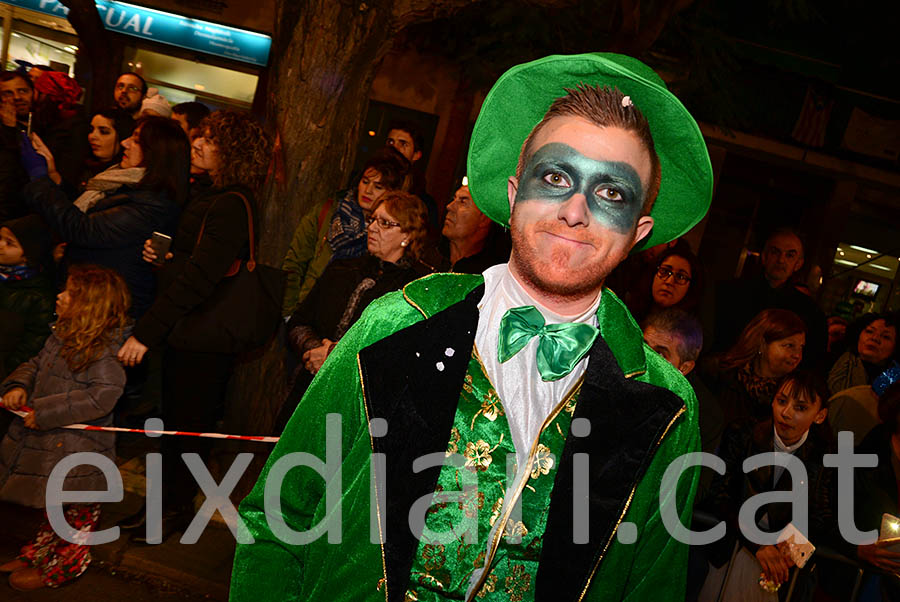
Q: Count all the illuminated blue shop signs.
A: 1